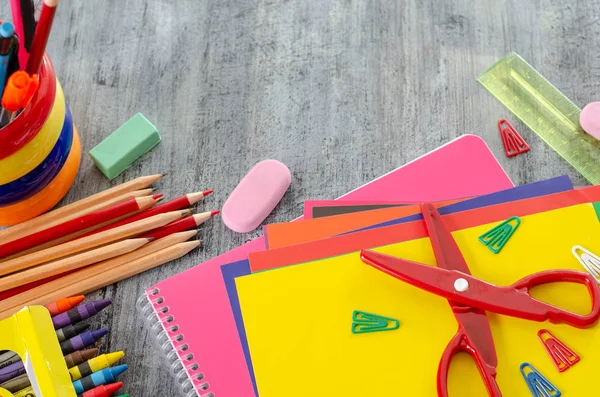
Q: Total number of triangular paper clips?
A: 6